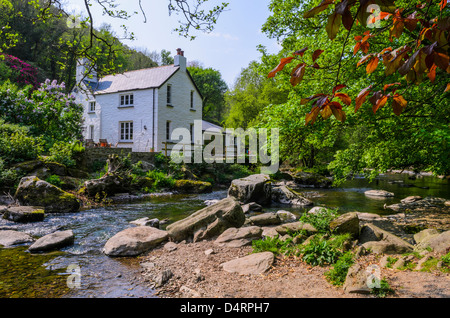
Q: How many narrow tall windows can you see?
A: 4